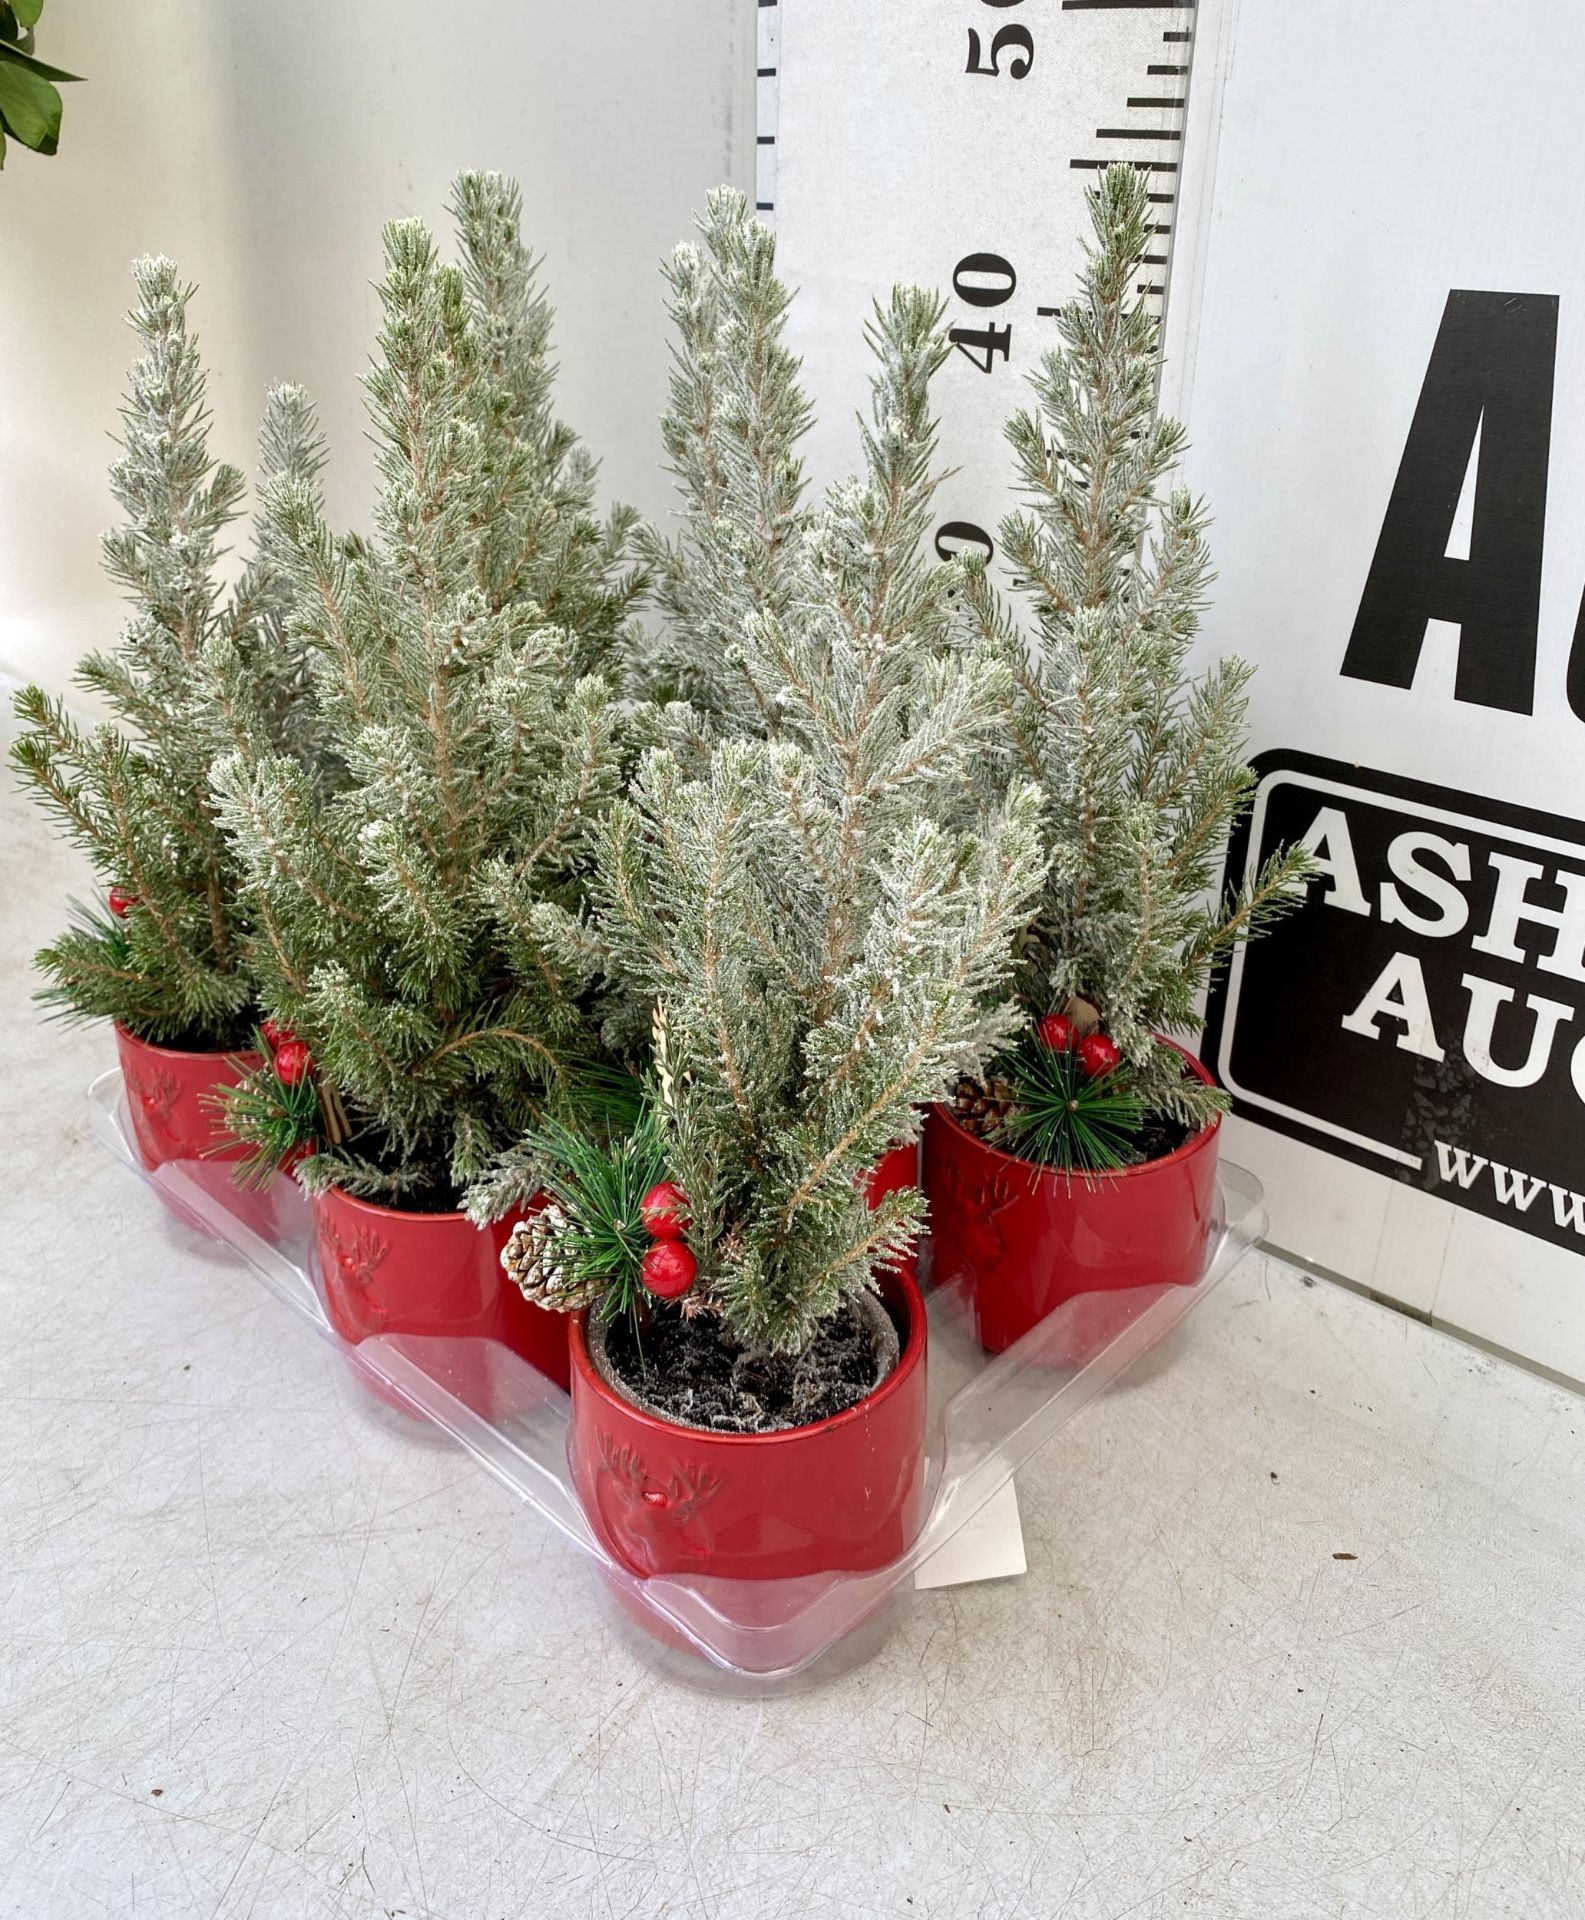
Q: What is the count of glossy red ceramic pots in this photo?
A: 5